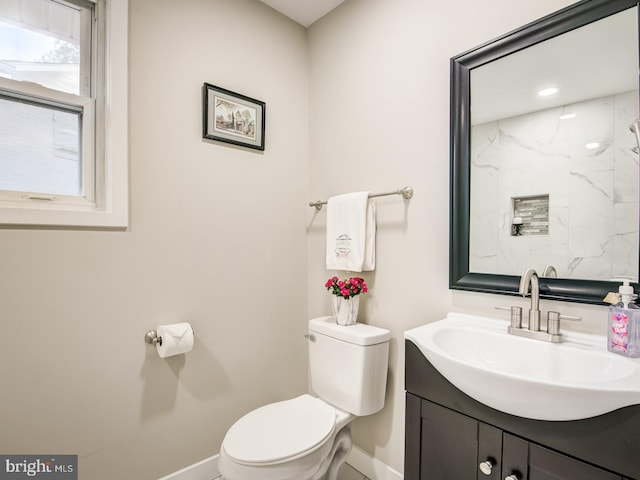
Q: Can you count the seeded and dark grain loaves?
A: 0